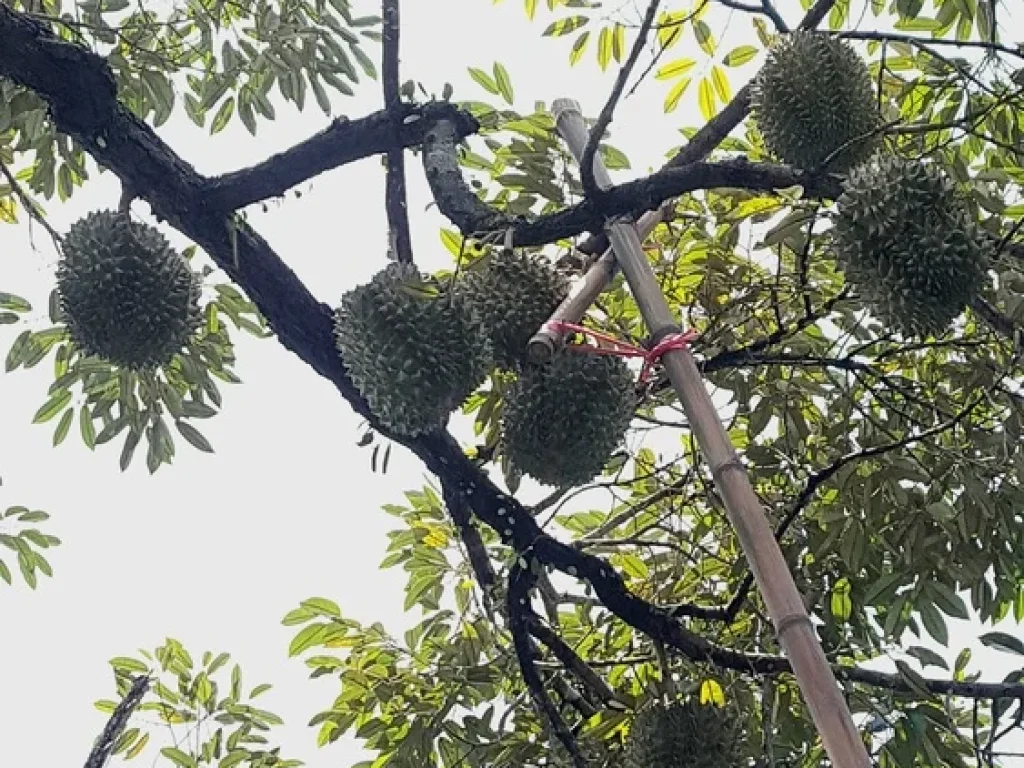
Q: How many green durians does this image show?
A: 7